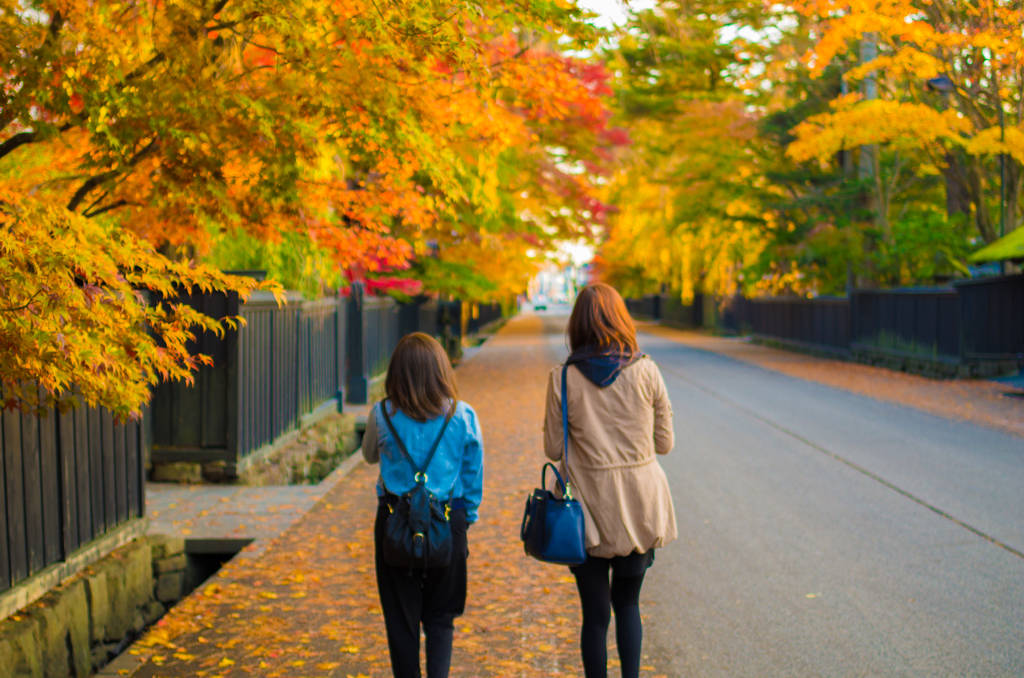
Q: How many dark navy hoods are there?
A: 1